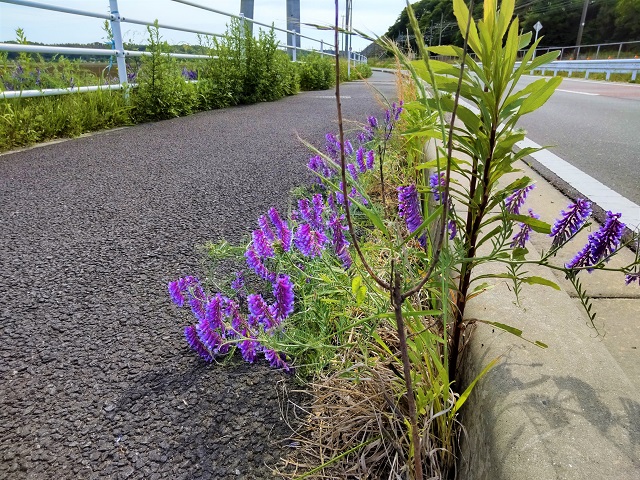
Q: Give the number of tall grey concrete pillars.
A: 2